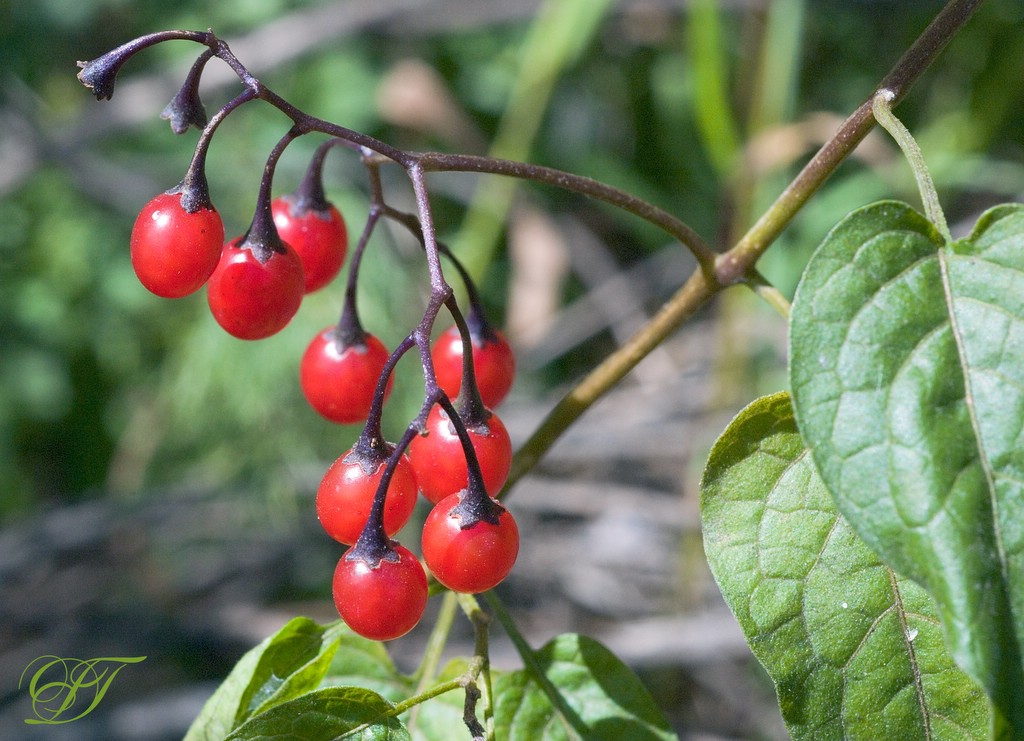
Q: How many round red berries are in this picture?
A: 9